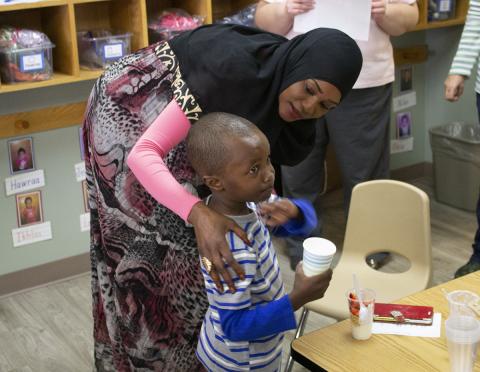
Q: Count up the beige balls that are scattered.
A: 0